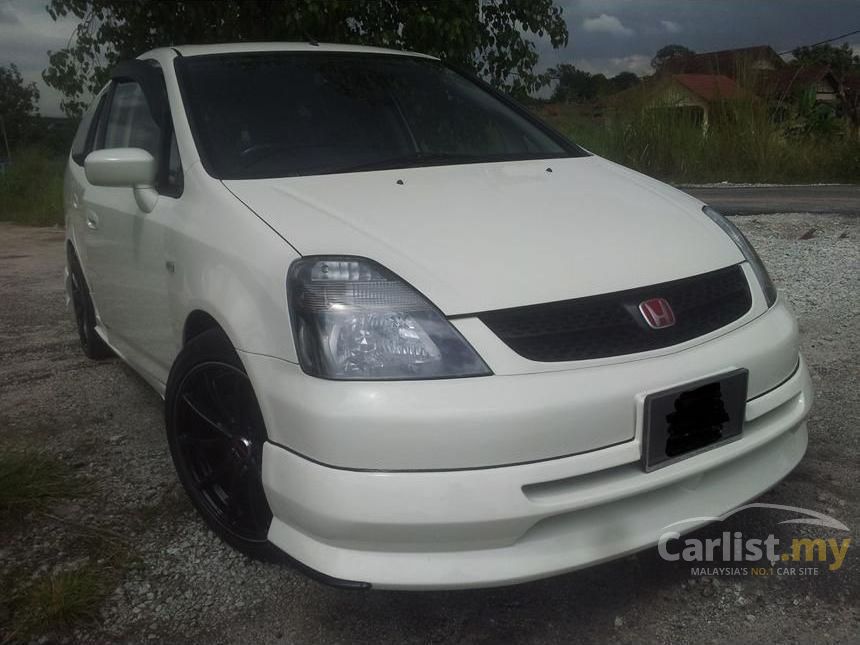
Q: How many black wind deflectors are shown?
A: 1